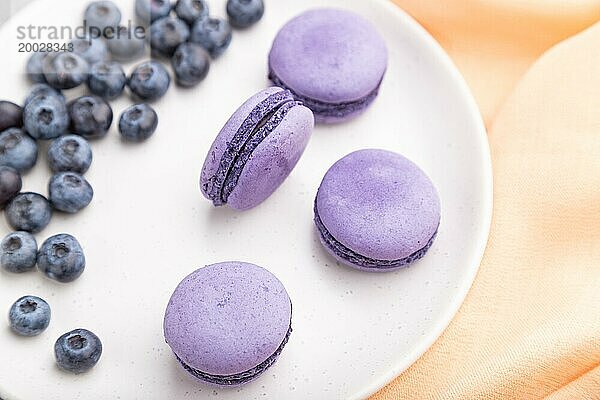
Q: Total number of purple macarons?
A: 4